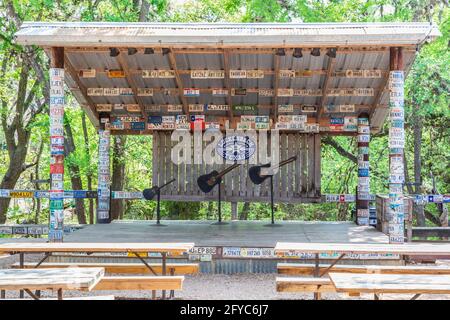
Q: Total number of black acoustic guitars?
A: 3